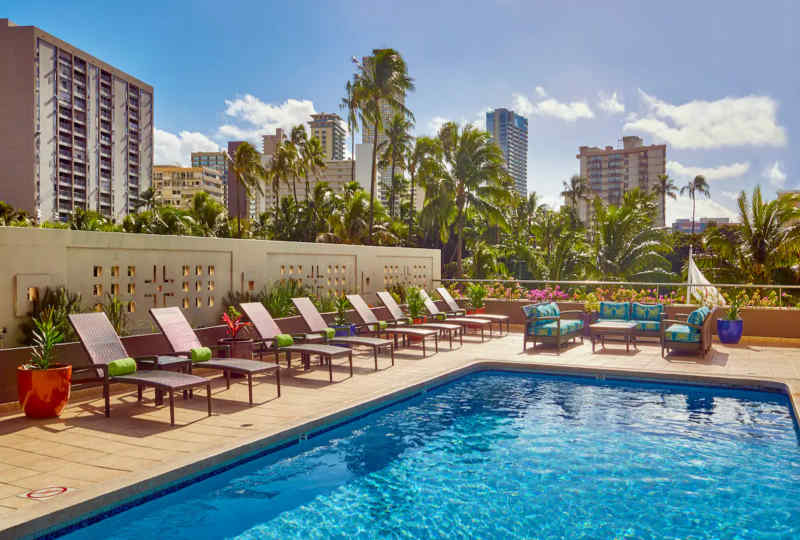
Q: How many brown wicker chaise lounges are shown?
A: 8